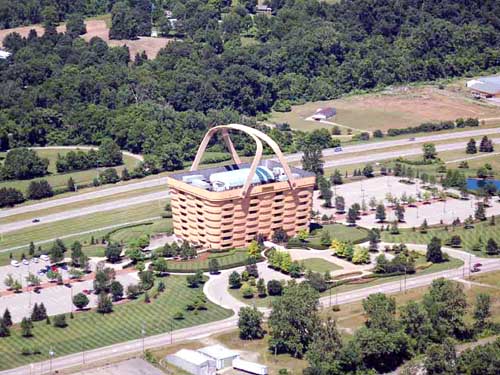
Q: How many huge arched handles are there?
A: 2